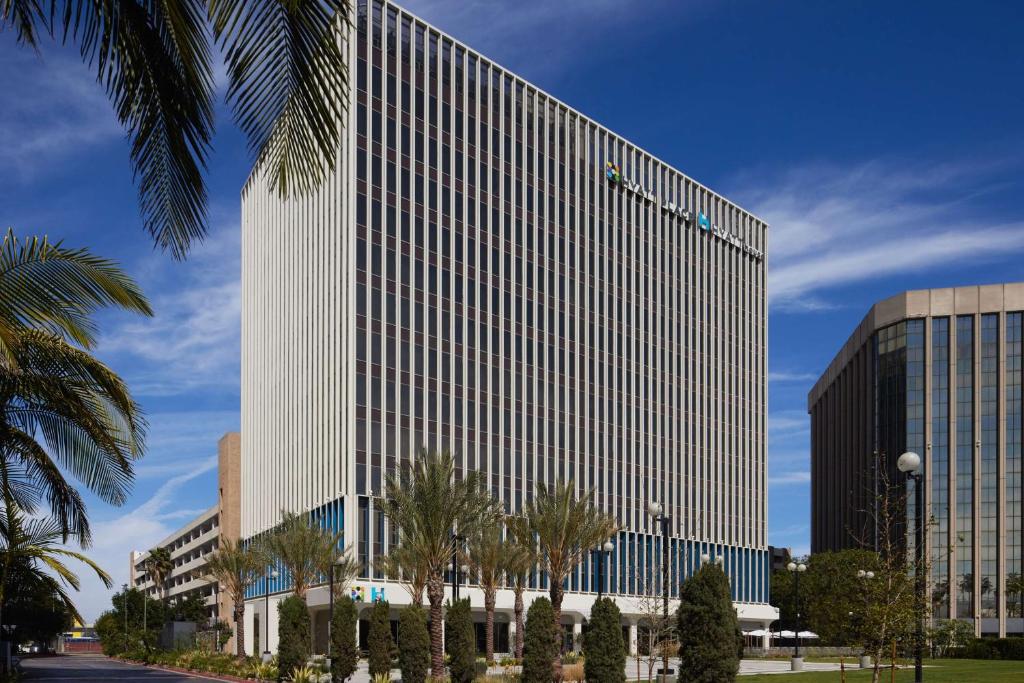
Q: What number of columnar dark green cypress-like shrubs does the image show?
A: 8